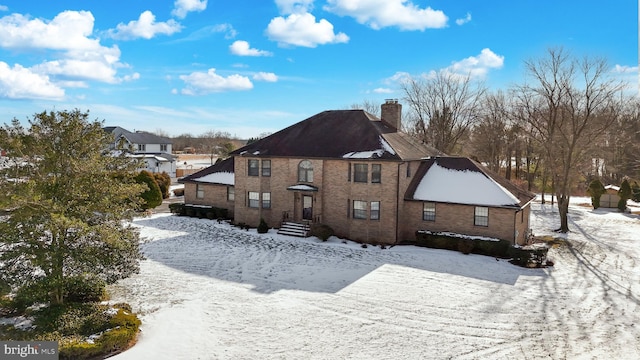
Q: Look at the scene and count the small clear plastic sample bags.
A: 0